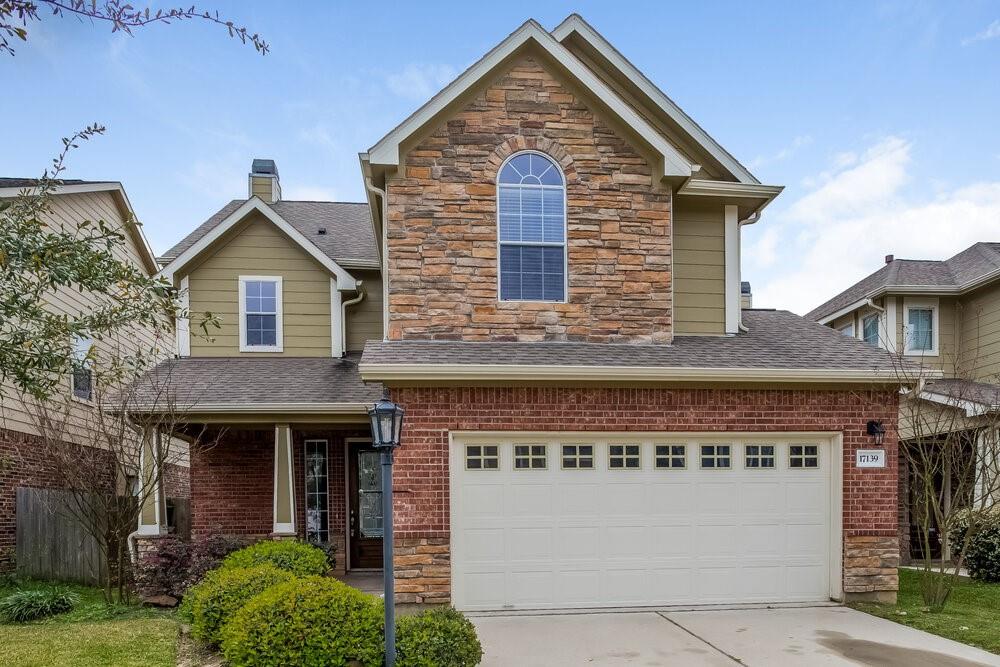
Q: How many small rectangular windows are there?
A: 8